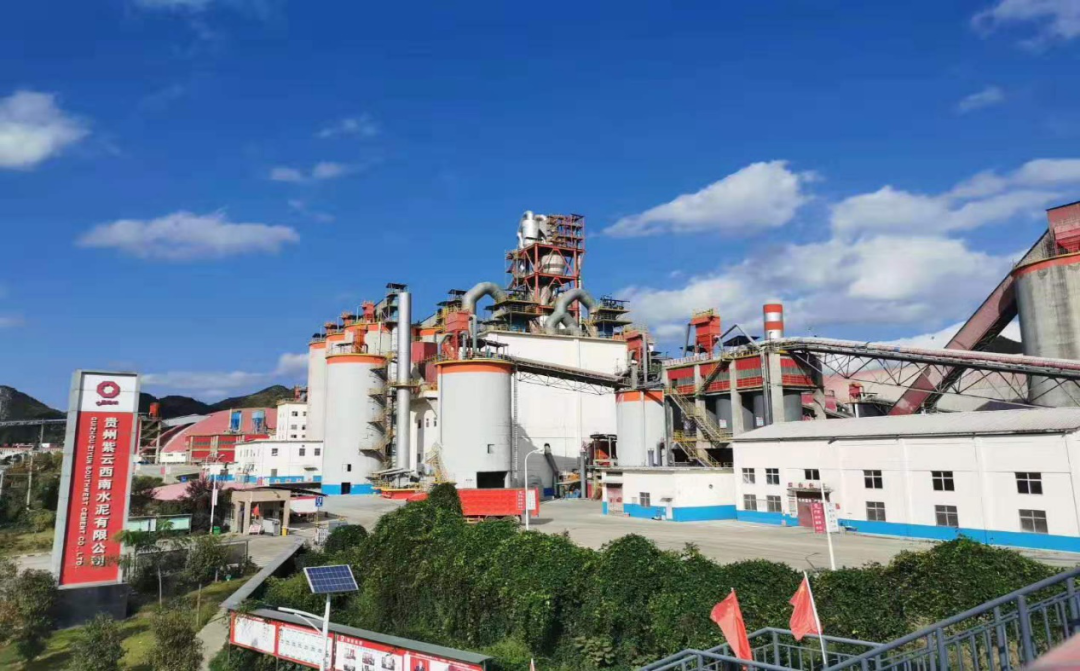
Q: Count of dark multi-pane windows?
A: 12